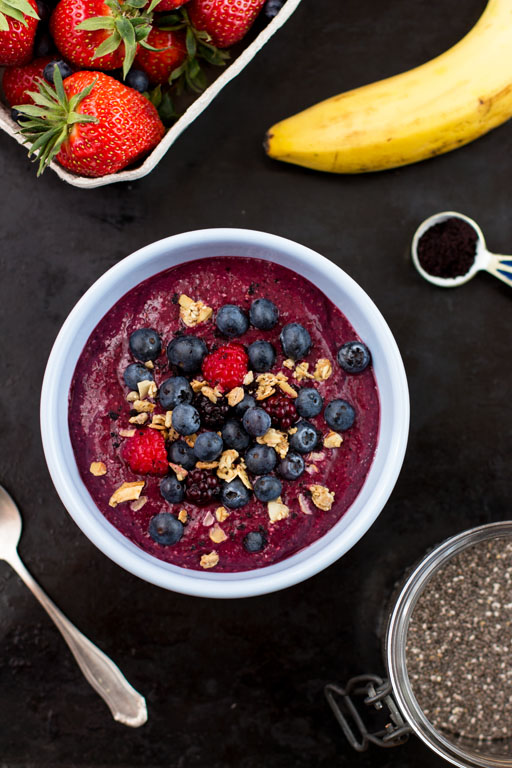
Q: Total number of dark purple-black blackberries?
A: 3